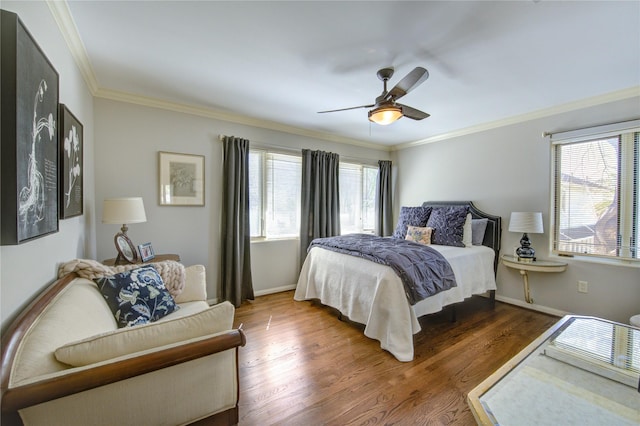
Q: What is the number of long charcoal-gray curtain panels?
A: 3